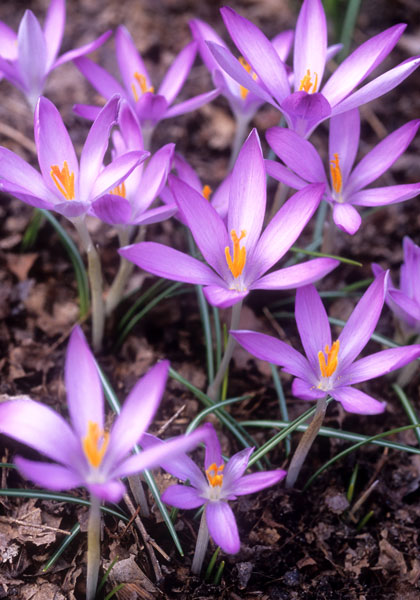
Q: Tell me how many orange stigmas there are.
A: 11